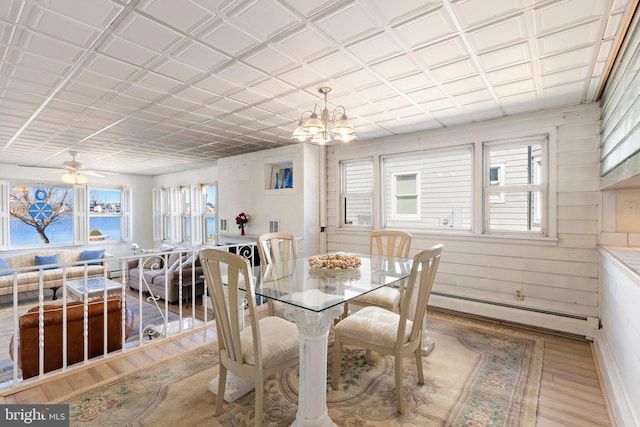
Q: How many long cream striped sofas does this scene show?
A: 1